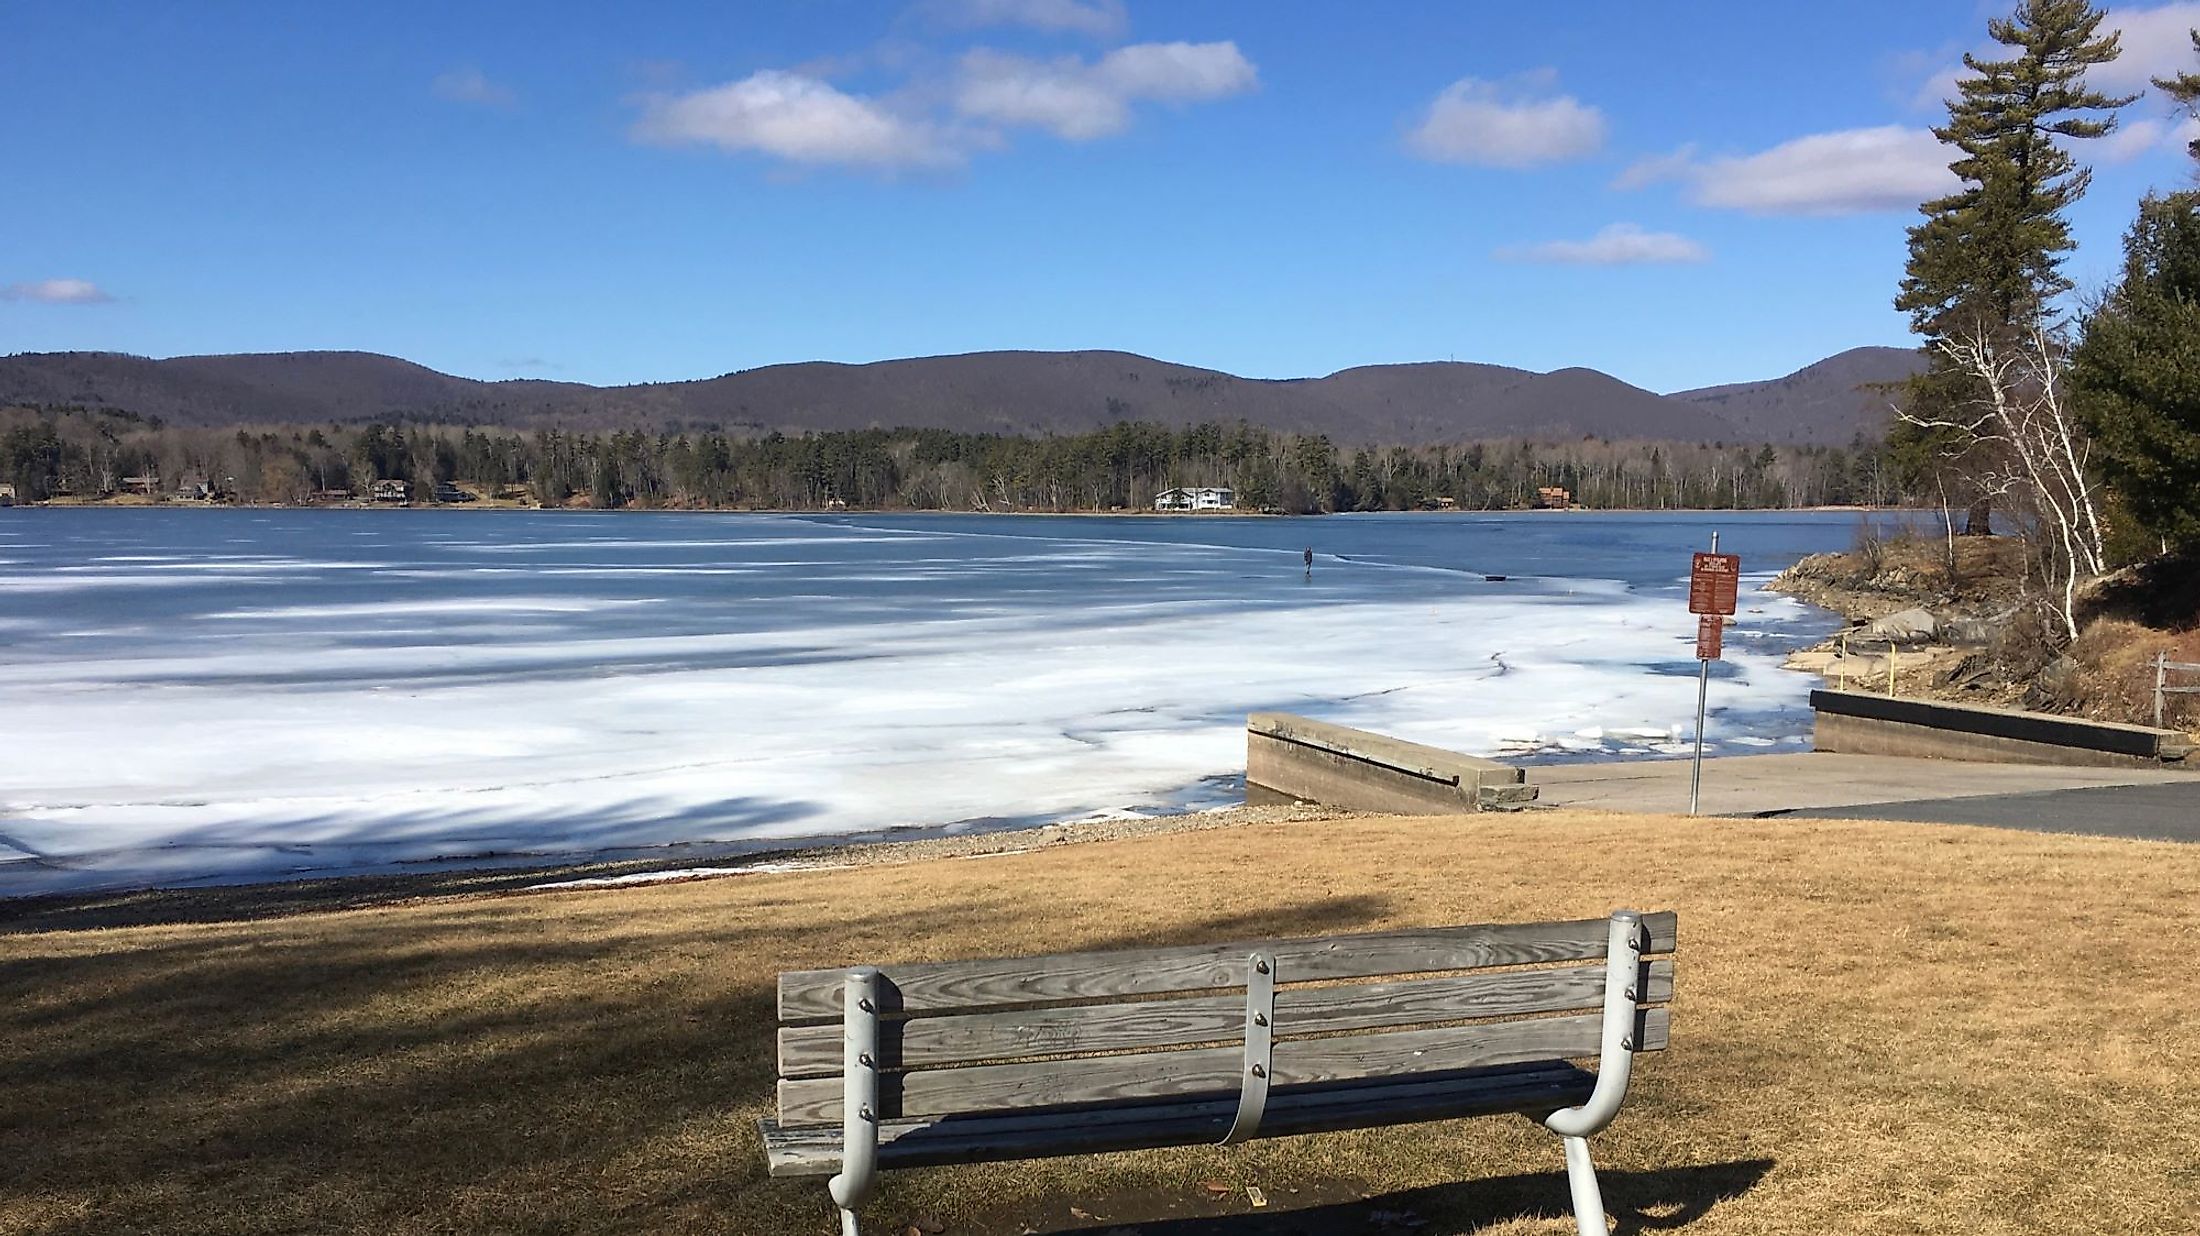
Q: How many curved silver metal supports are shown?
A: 3